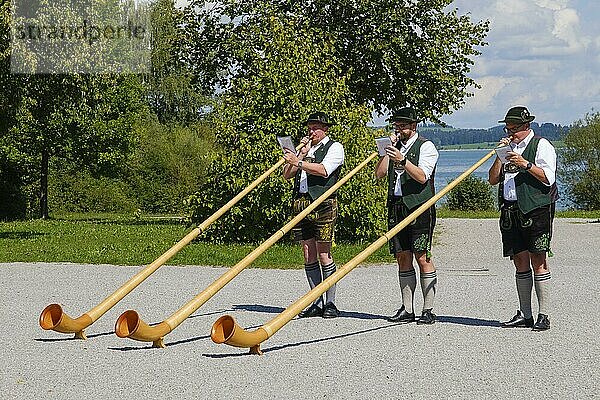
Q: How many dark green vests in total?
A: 3